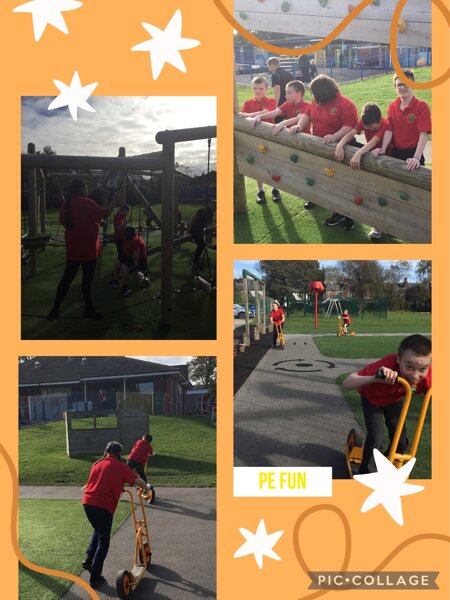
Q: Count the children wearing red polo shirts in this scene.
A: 13